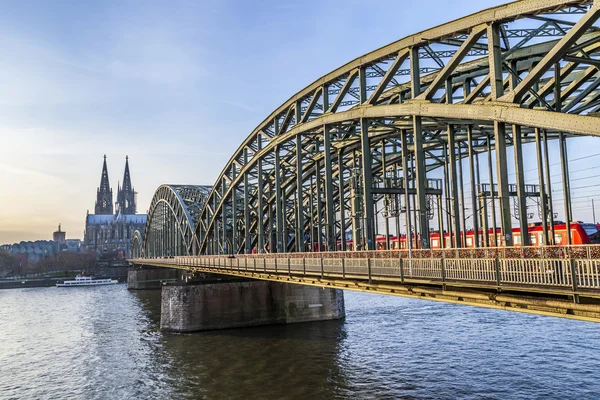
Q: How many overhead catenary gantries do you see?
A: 2